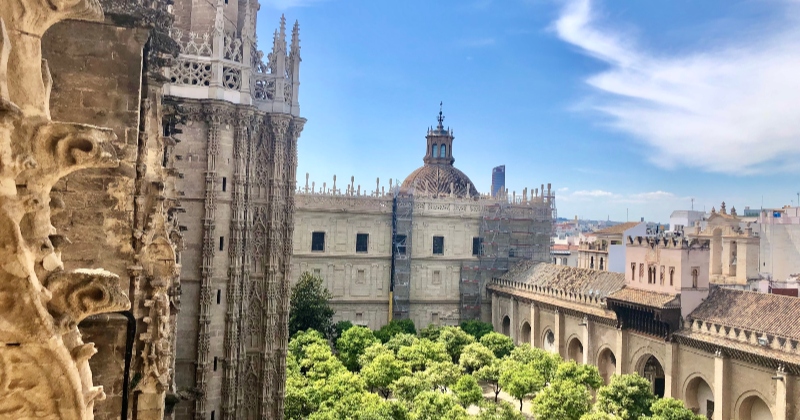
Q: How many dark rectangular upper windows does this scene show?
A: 5